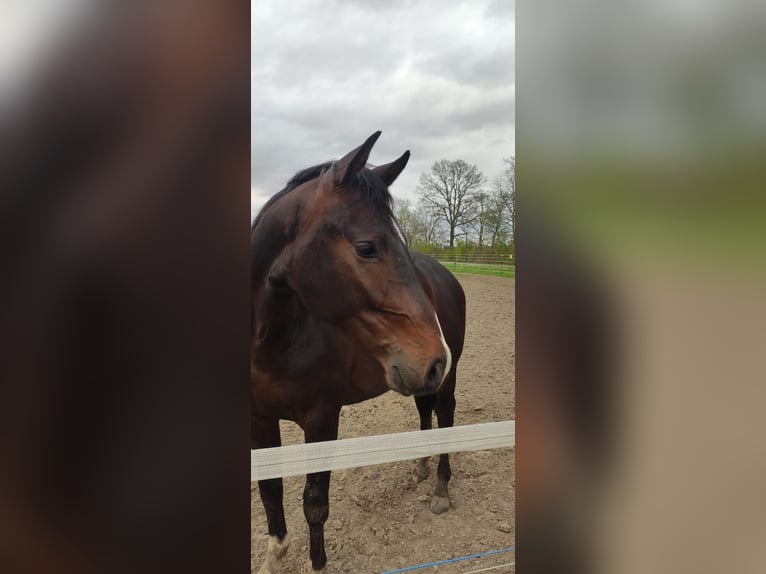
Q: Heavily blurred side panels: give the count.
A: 2